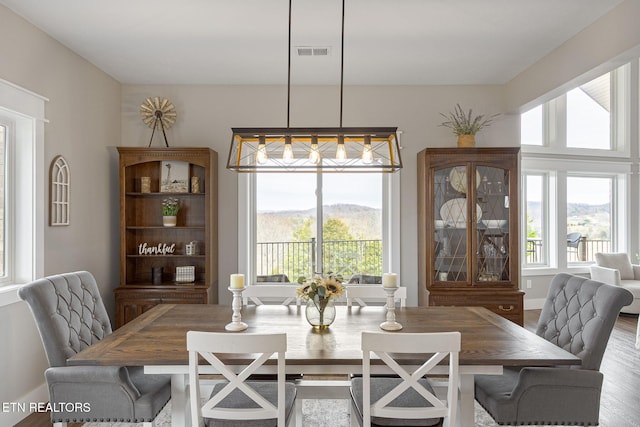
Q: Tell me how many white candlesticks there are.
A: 2